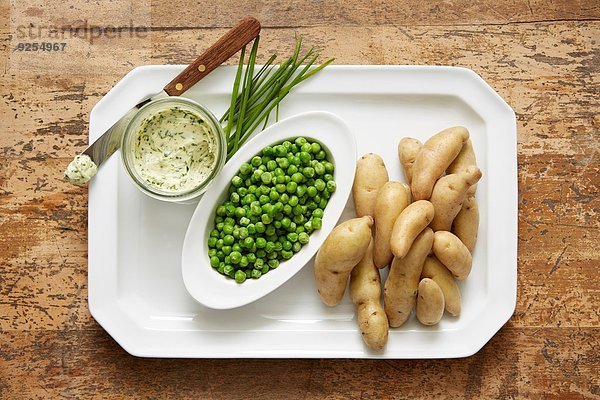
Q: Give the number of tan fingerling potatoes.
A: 14